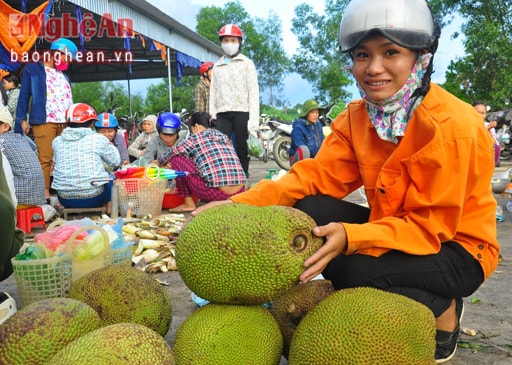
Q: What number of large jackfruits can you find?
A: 7